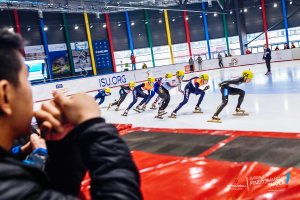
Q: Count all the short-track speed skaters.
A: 7